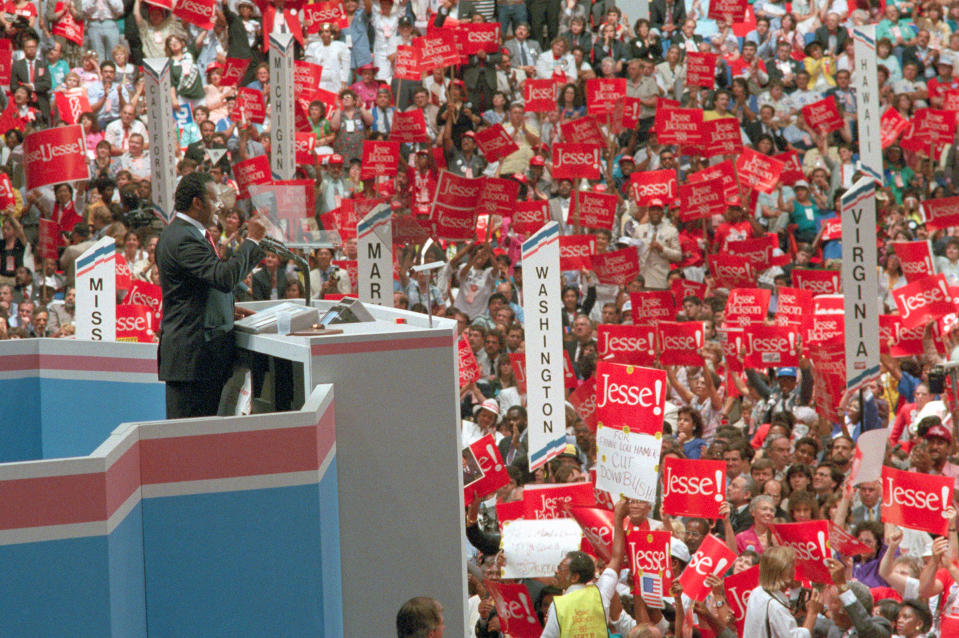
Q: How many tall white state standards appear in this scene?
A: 7